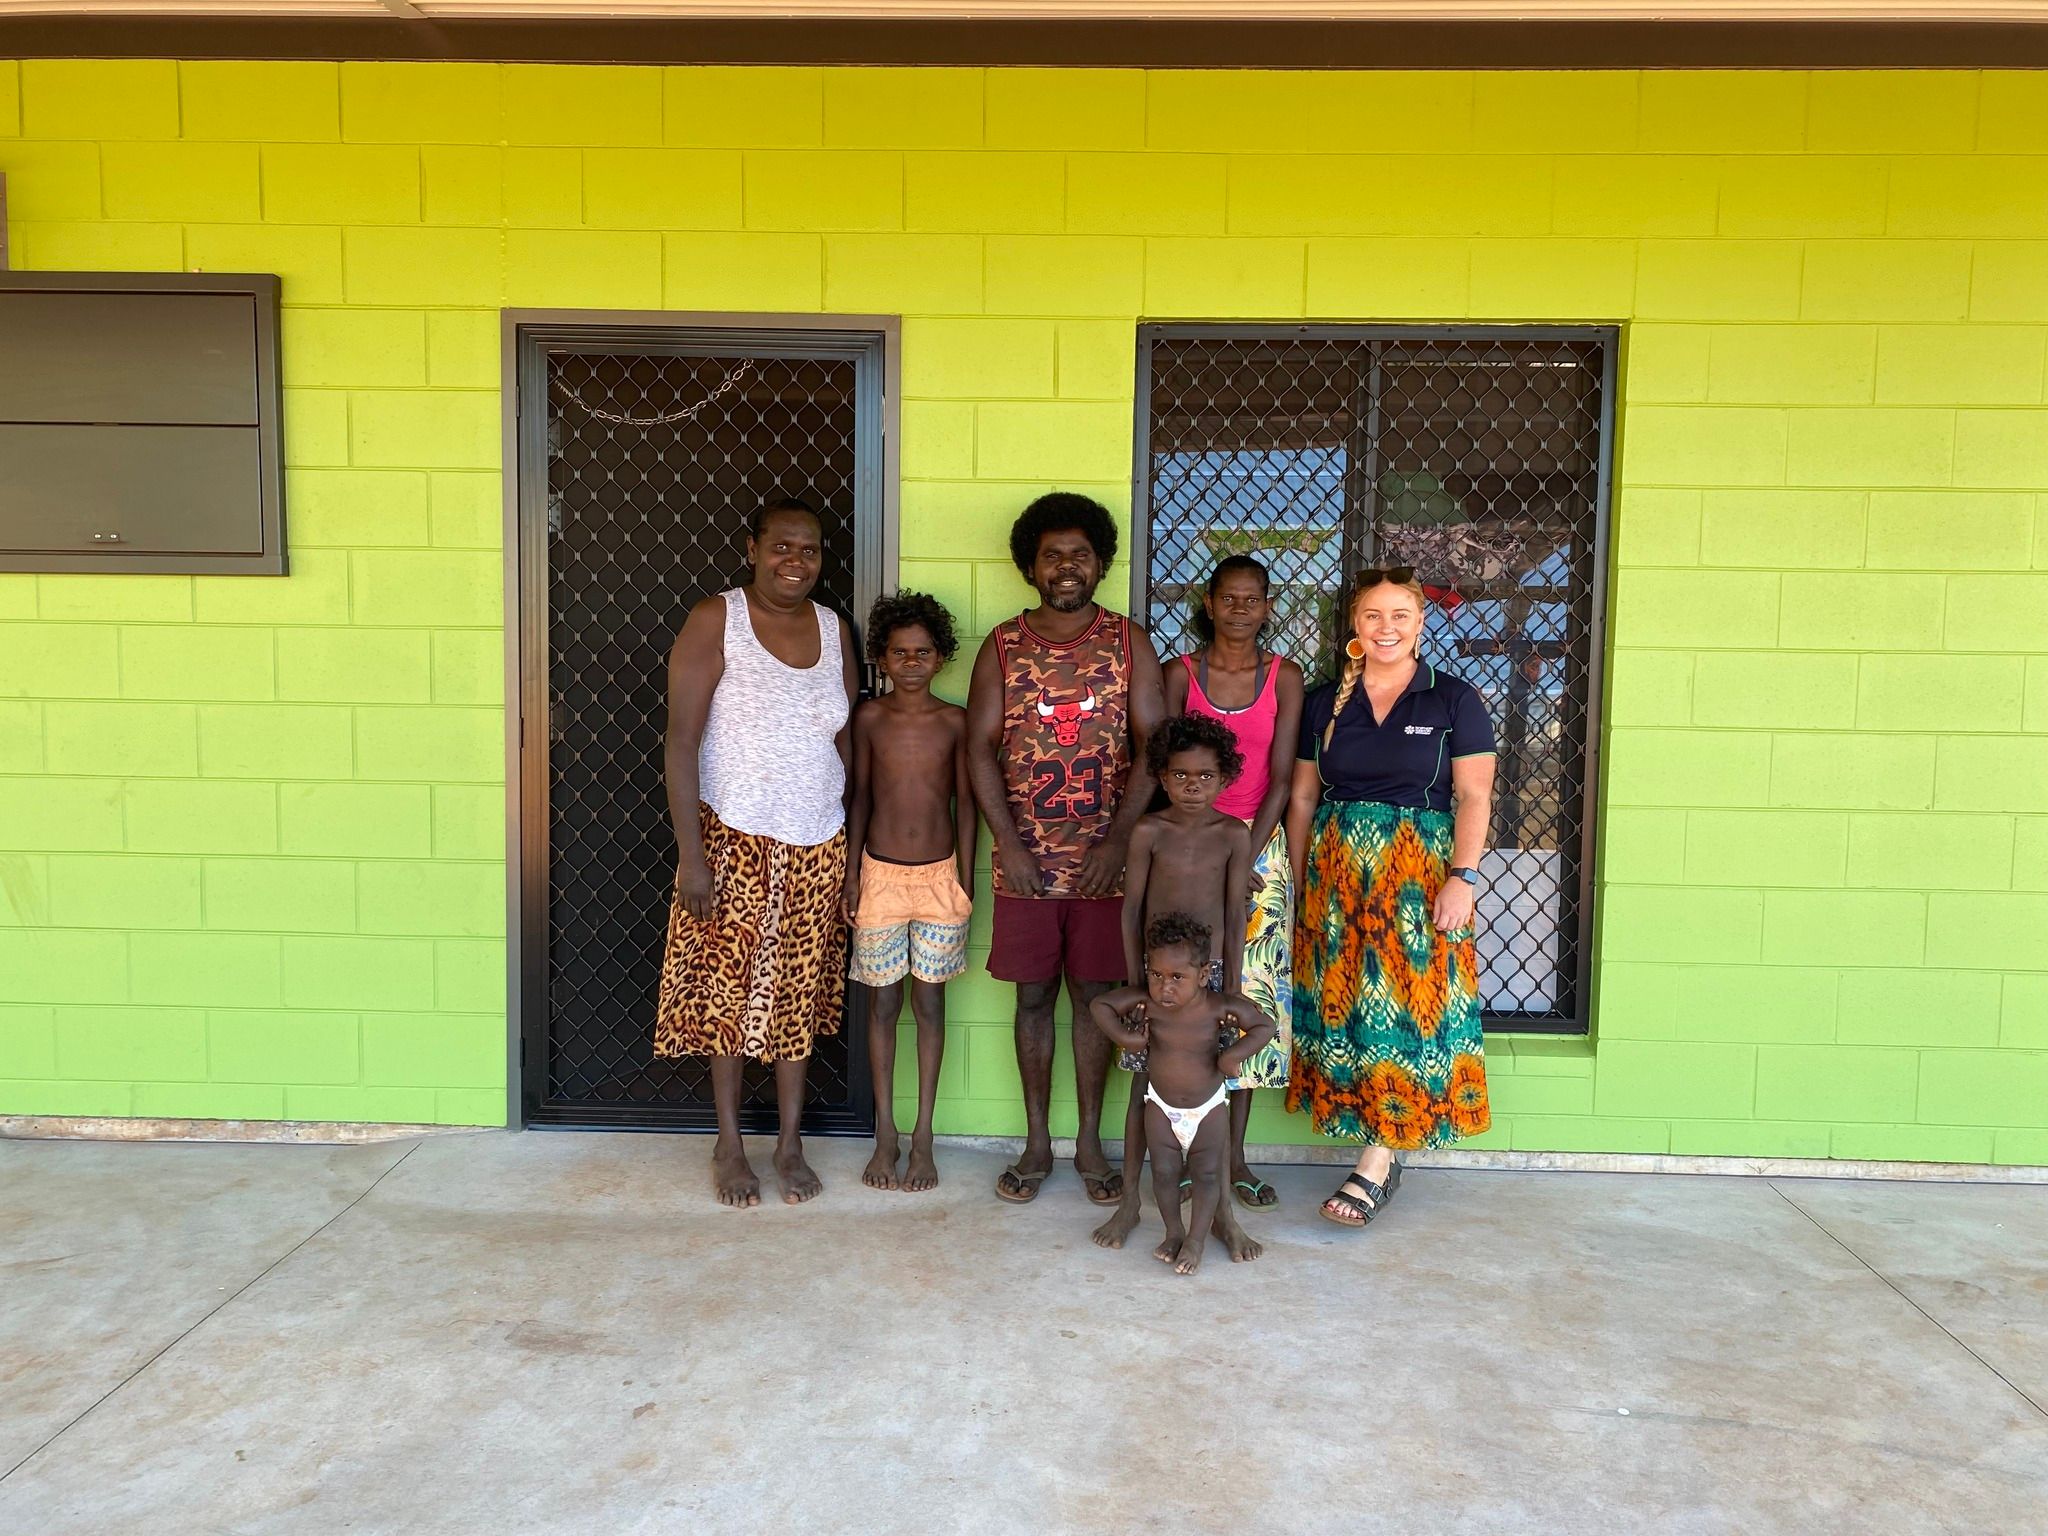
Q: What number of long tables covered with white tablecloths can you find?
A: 0